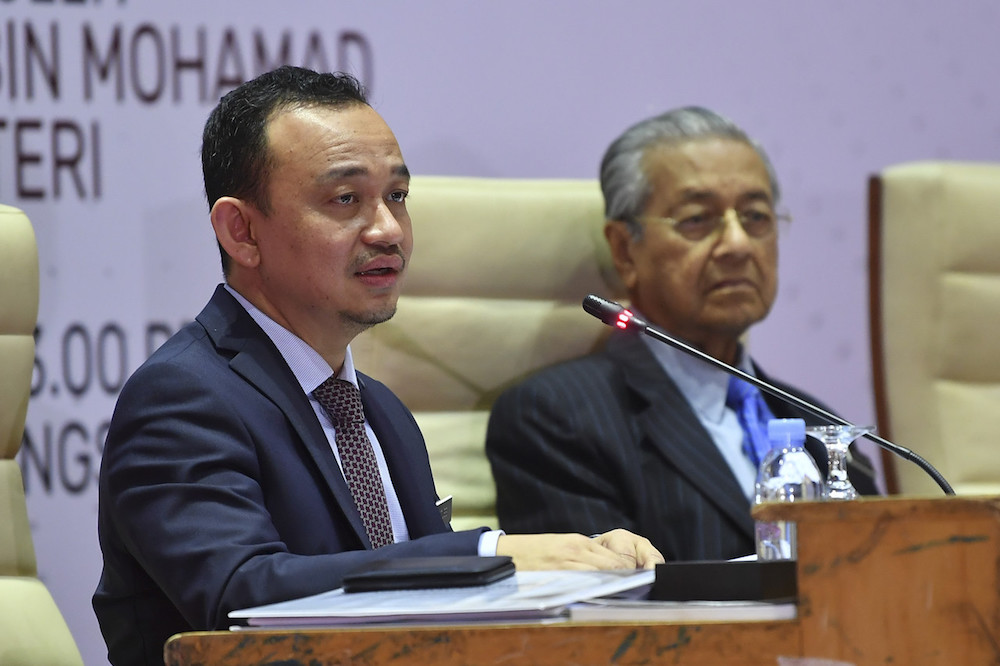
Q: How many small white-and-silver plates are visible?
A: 0